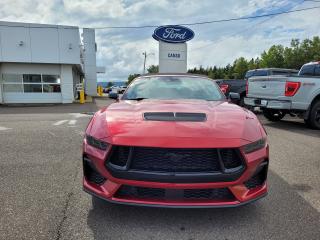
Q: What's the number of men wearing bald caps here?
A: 0